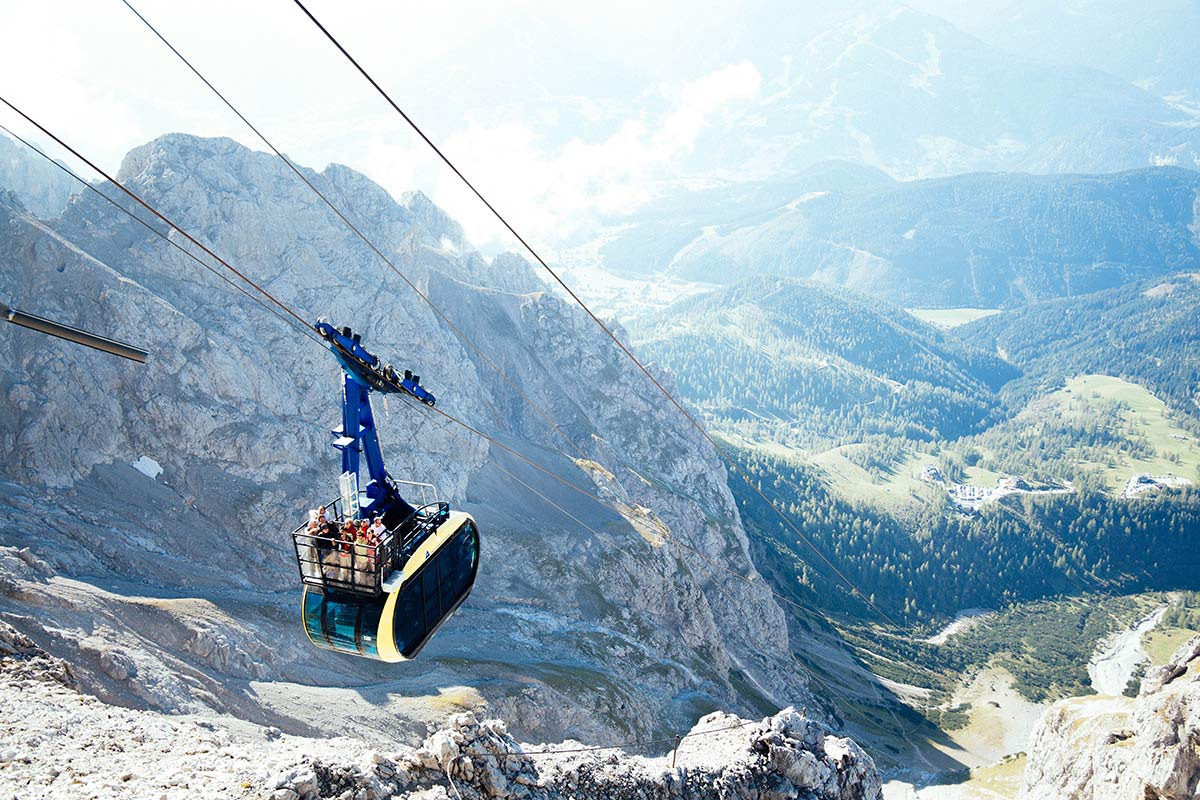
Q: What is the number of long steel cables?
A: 4